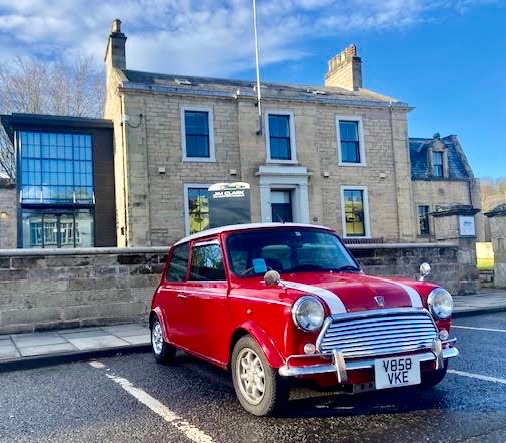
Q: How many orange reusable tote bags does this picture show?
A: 0